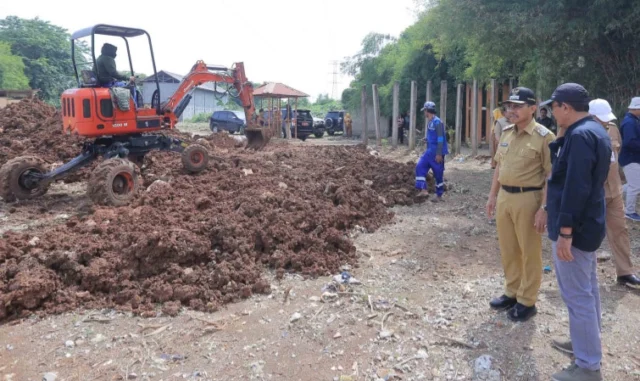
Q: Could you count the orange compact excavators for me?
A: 1